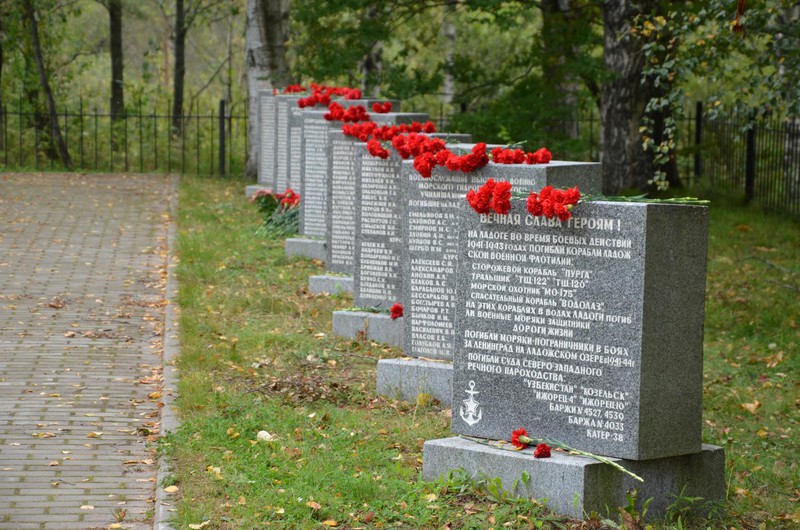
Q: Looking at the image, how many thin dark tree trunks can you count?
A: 3